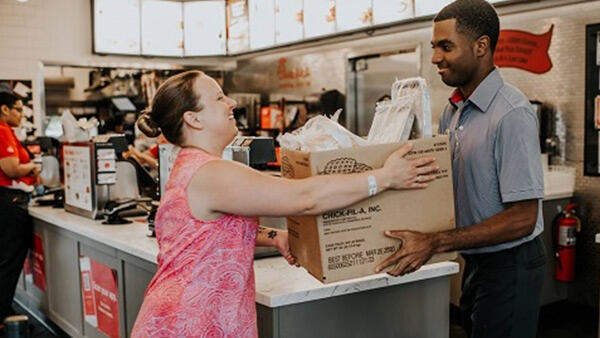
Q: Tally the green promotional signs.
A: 0